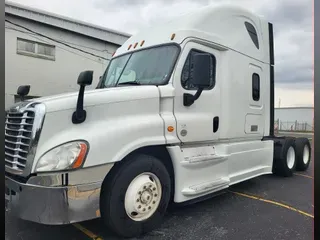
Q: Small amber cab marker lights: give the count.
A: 5